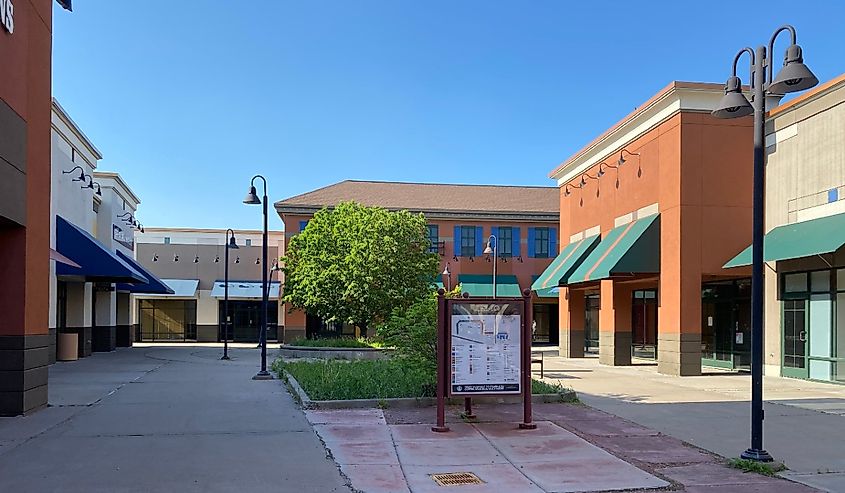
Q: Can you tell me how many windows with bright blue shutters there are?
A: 3